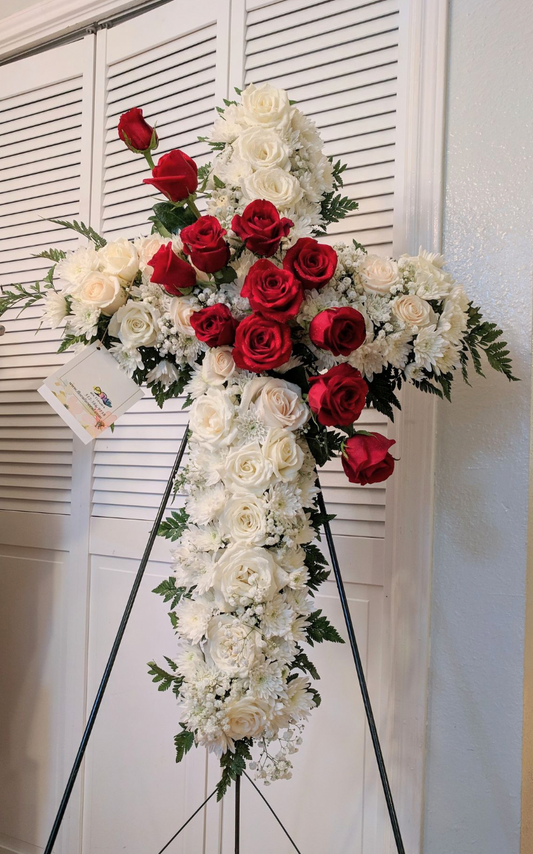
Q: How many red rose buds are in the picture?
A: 12